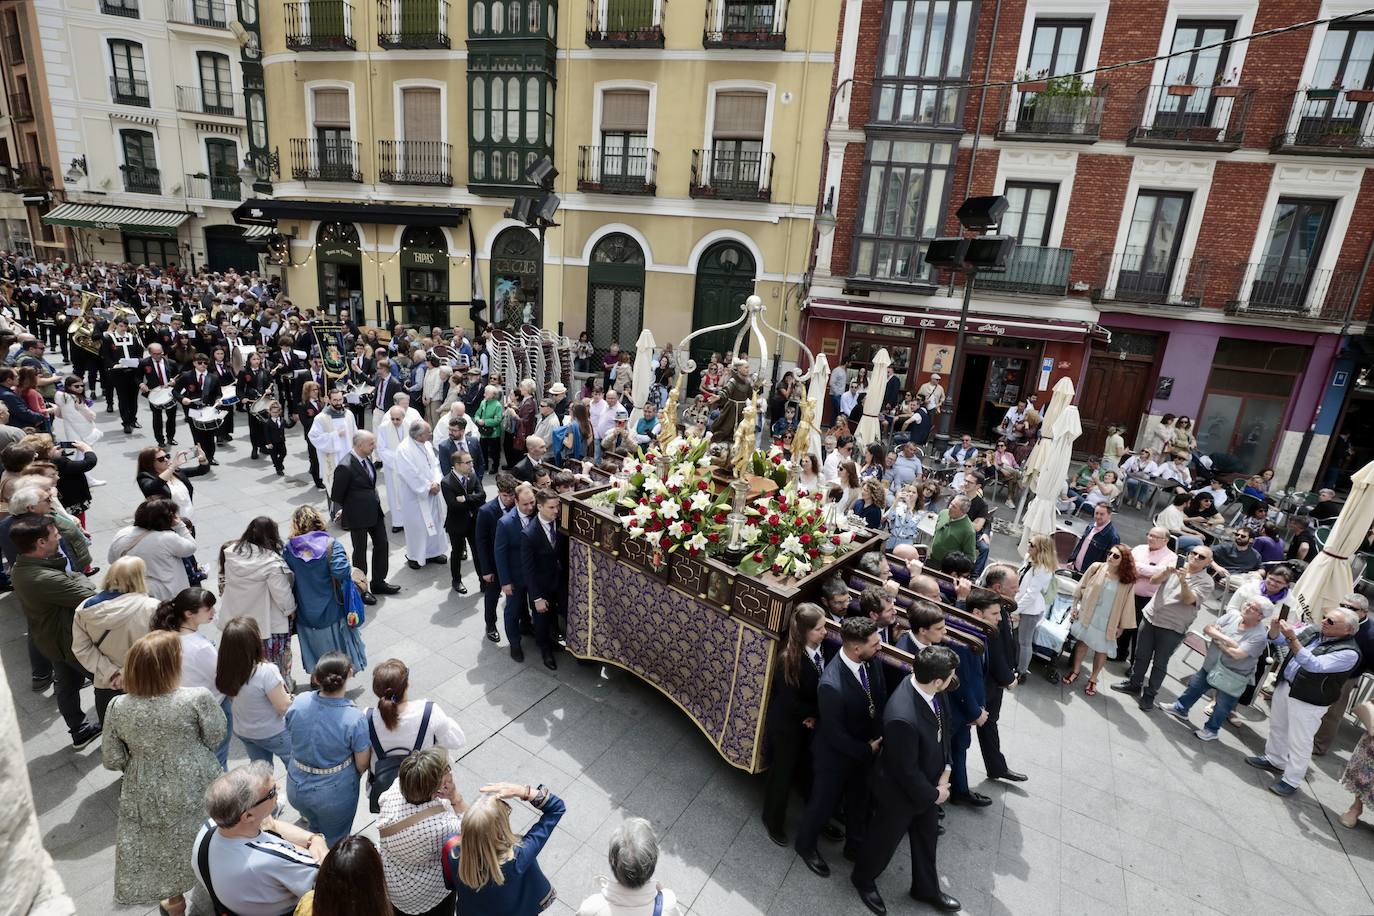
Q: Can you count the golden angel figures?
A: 3